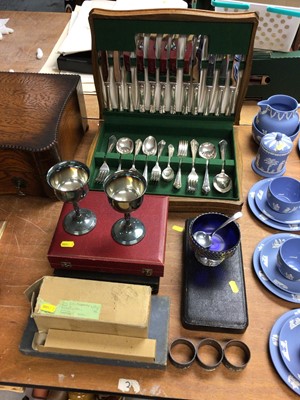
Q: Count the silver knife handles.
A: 12